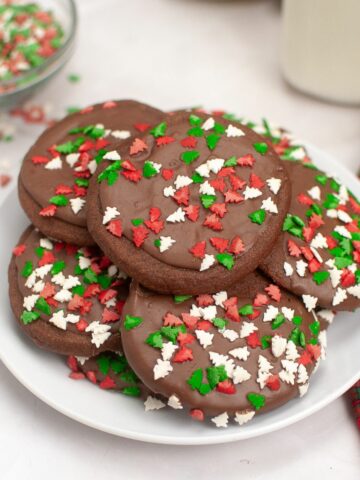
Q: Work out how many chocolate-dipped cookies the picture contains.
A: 7